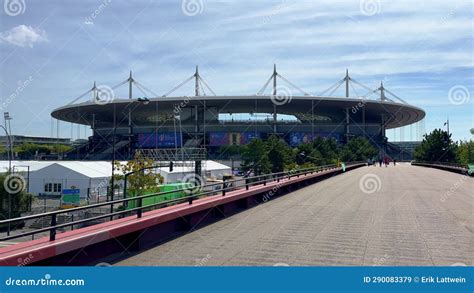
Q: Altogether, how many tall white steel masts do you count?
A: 6